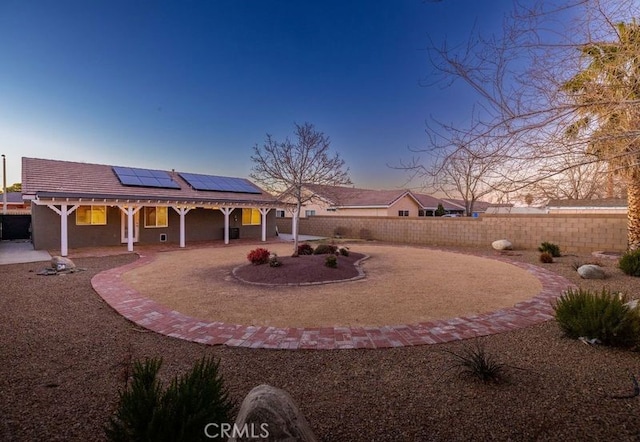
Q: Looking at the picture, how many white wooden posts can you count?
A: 6